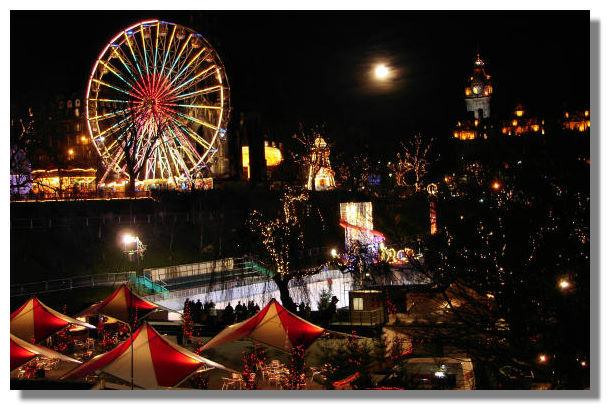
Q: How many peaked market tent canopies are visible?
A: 5